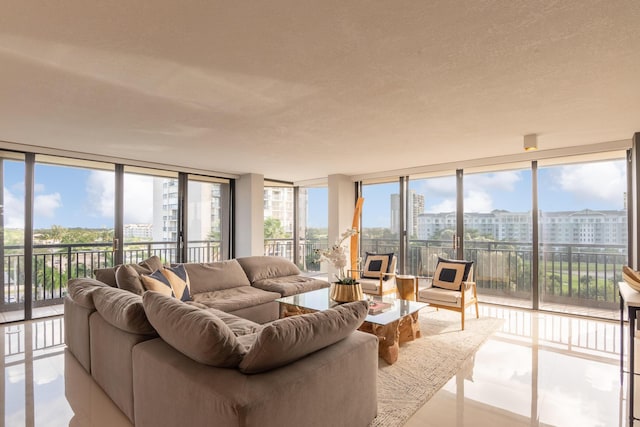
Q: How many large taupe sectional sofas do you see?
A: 1